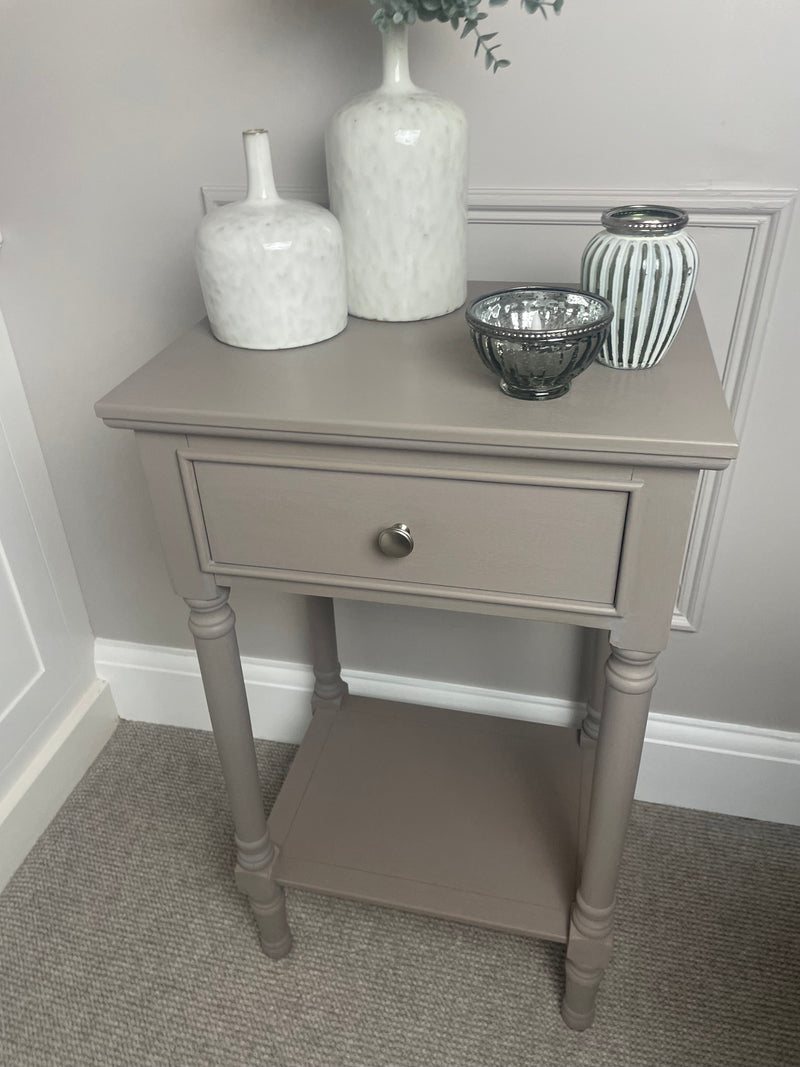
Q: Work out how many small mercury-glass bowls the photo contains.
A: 1